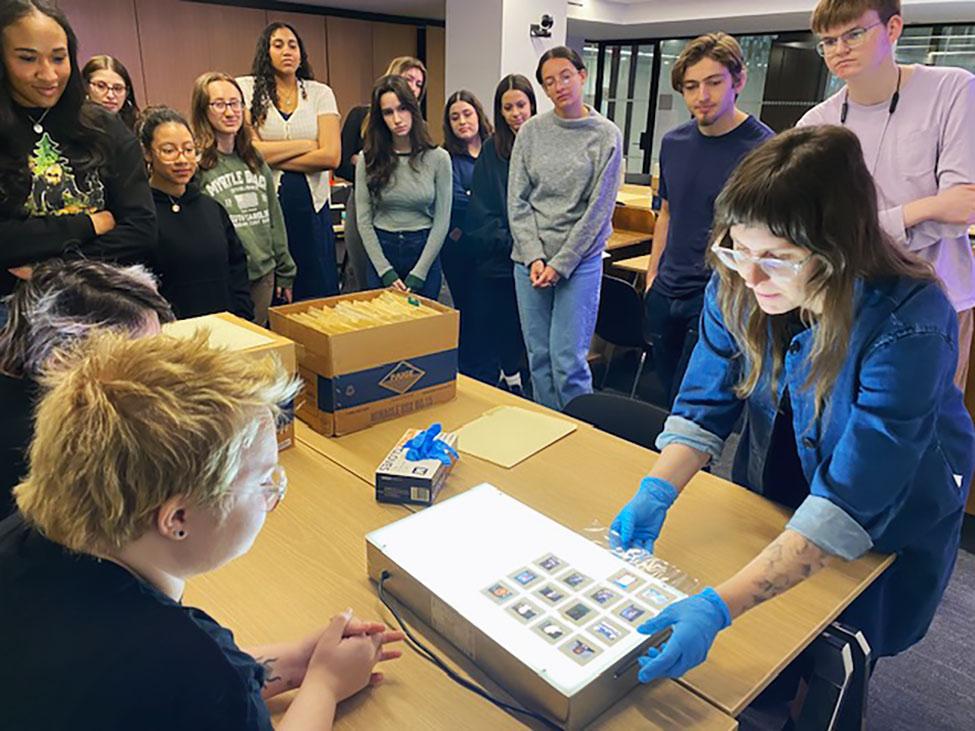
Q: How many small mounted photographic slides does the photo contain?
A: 14